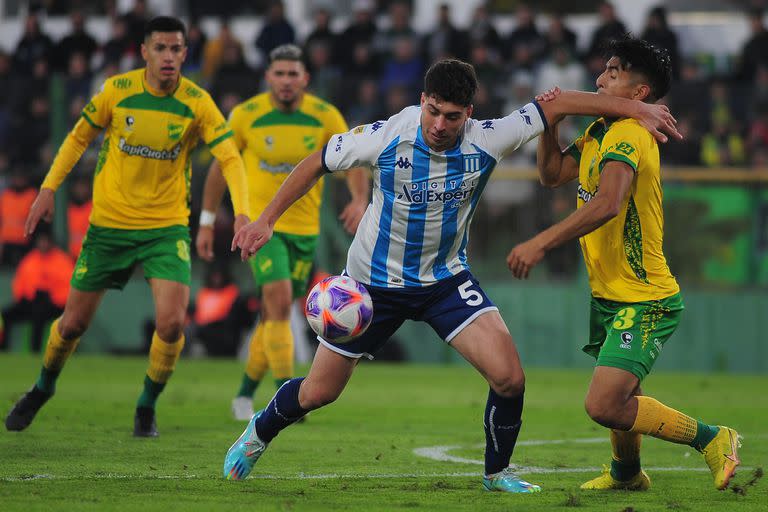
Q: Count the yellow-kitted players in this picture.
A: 3